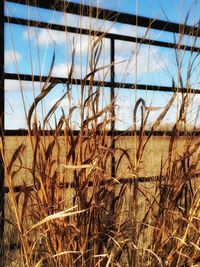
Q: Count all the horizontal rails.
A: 5